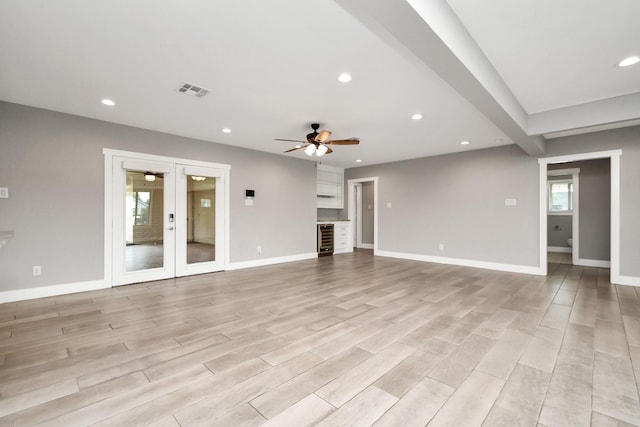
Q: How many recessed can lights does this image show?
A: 8